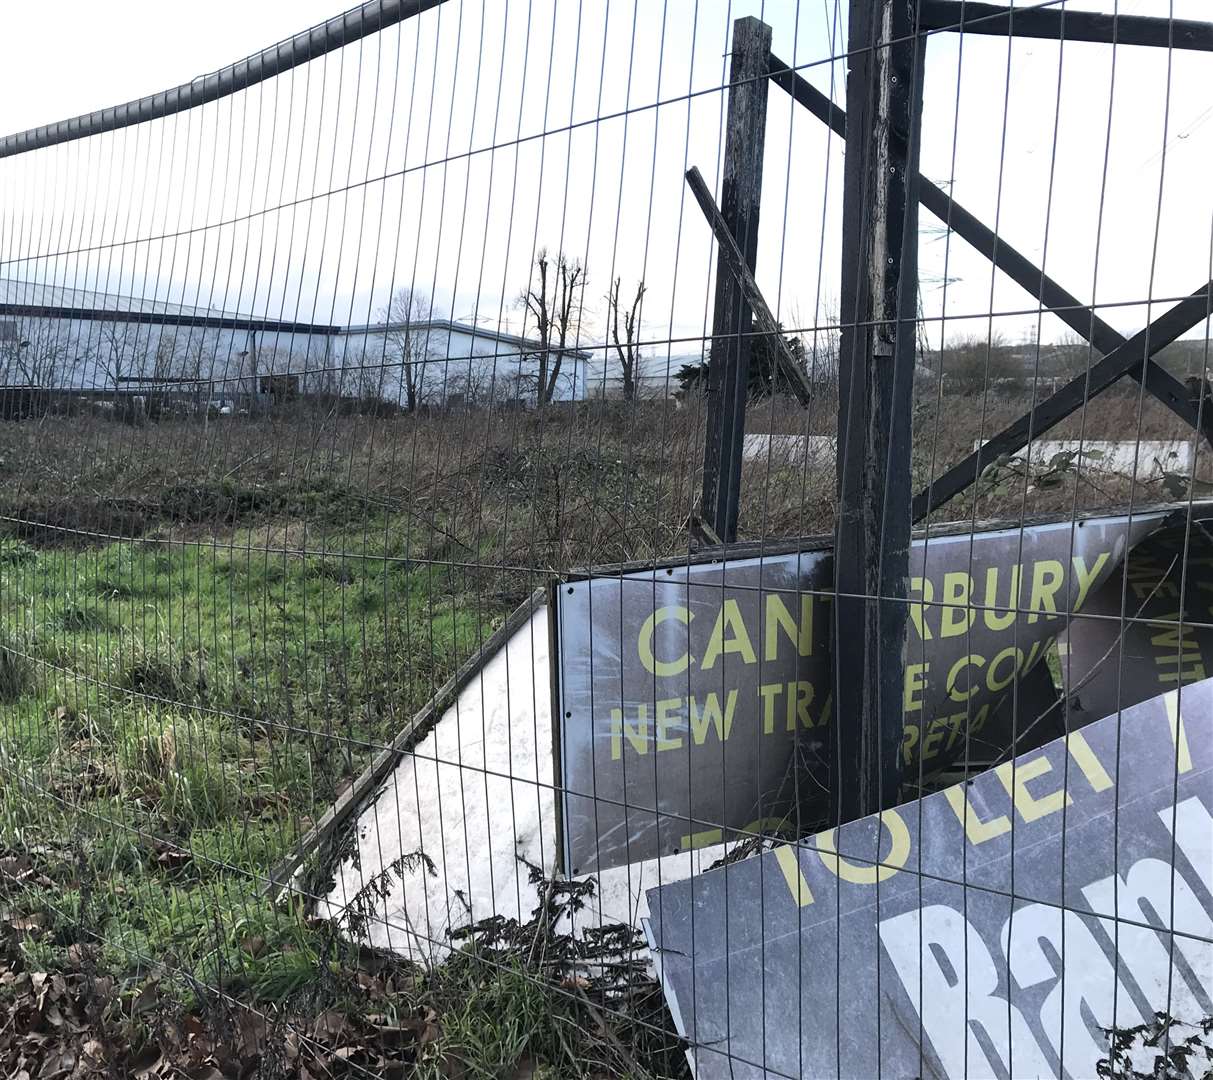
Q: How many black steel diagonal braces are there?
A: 2